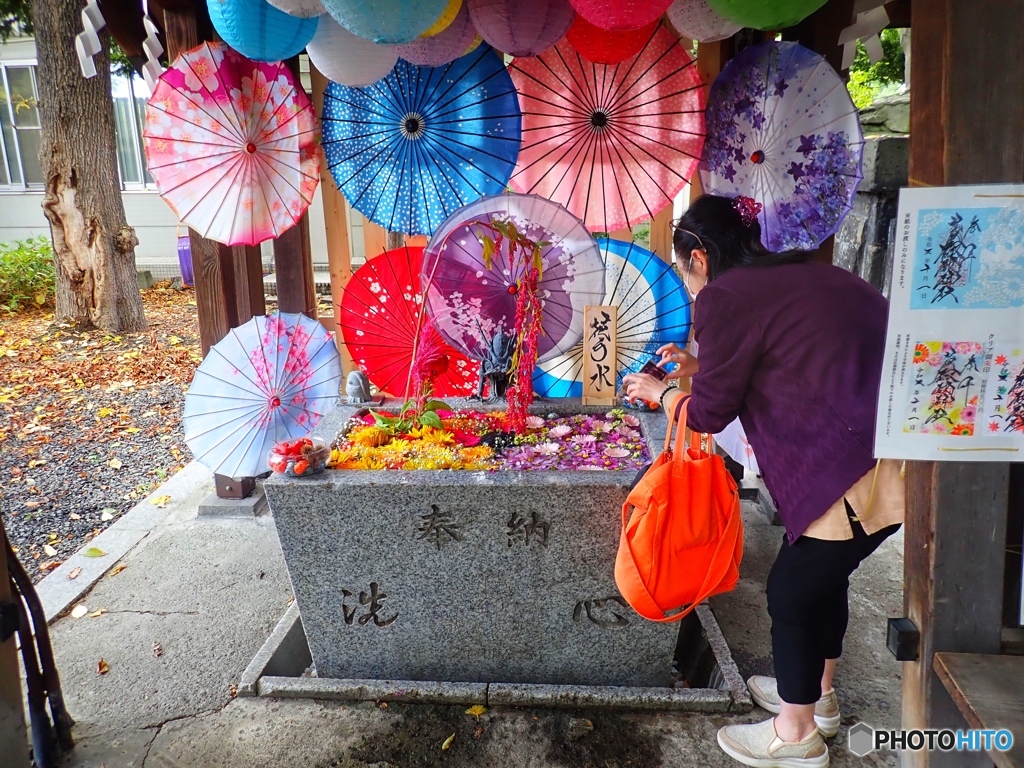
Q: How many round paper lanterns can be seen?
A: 11